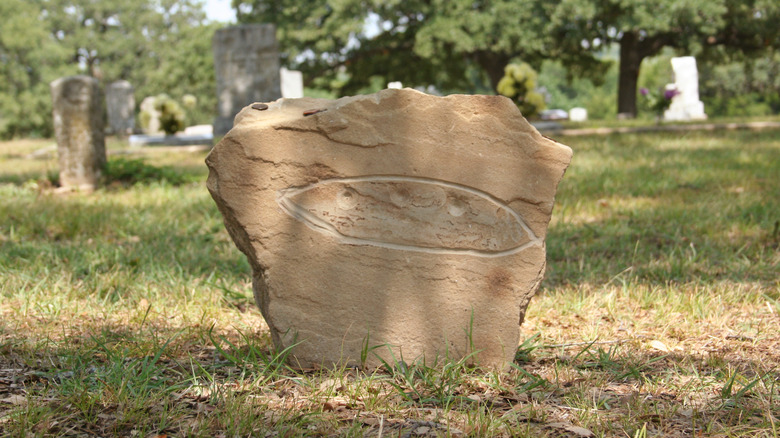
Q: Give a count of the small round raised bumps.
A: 3